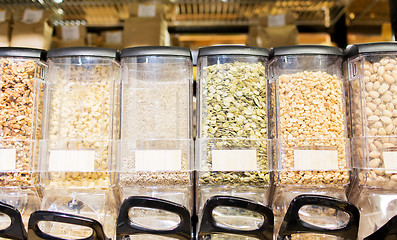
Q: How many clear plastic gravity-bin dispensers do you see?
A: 6